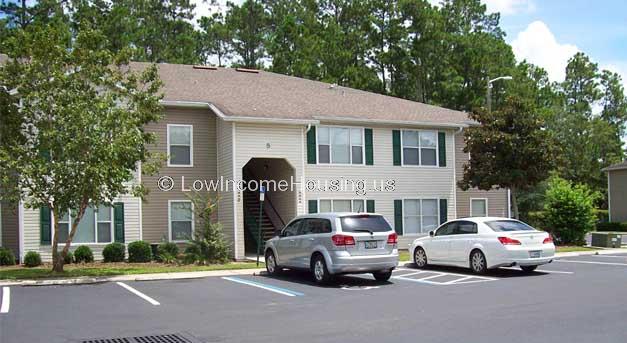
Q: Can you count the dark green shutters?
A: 10